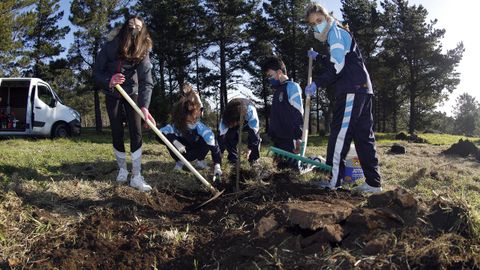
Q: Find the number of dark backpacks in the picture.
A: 0